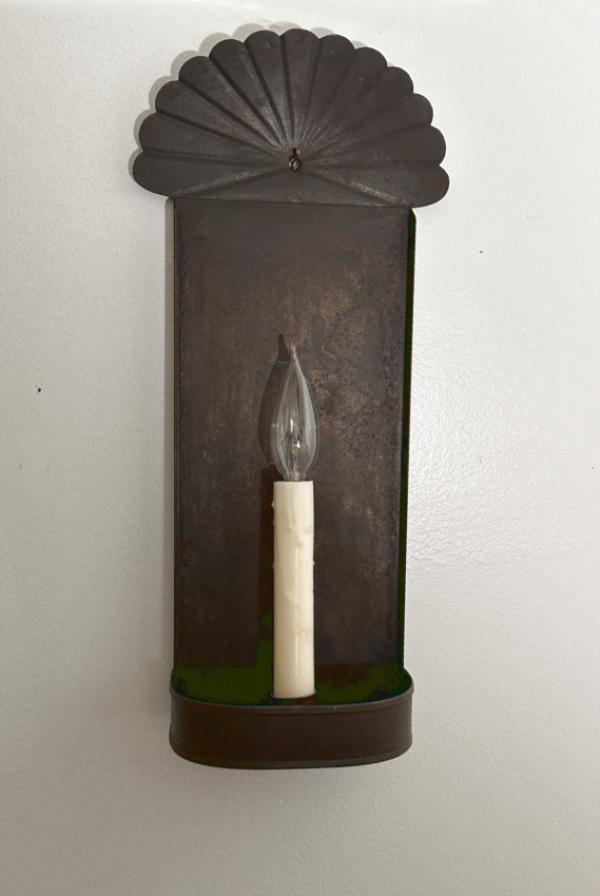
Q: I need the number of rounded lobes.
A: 13